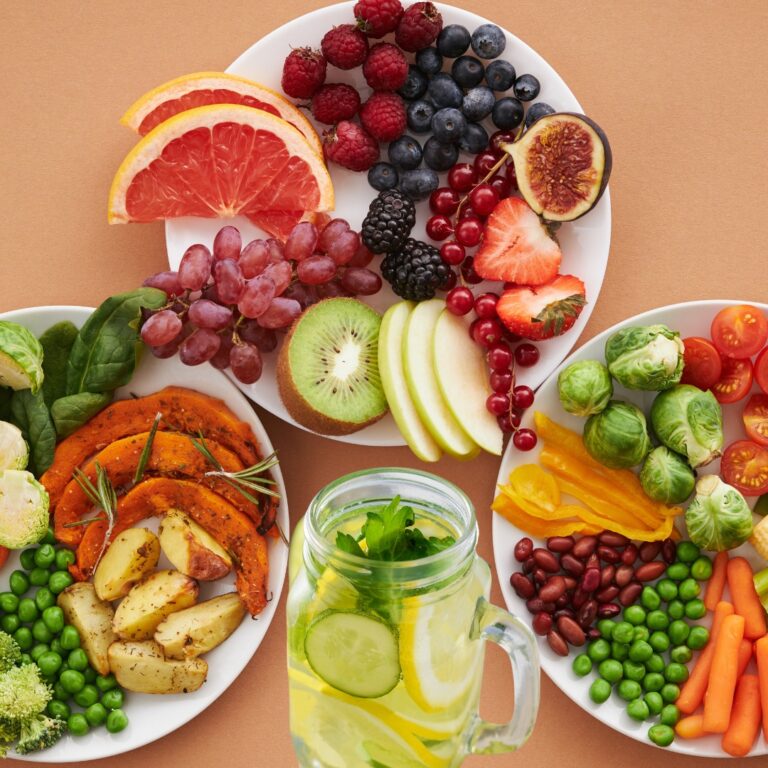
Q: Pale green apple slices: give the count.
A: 3